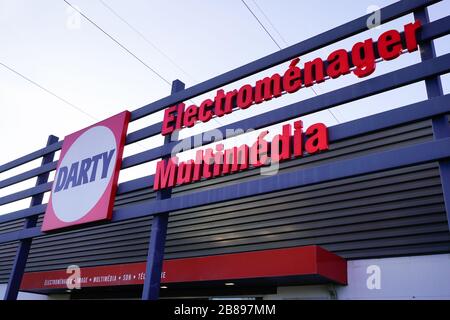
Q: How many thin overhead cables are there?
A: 5